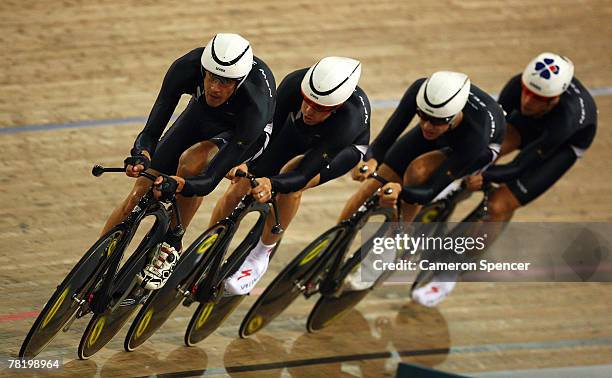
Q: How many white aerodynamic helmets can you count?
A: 4